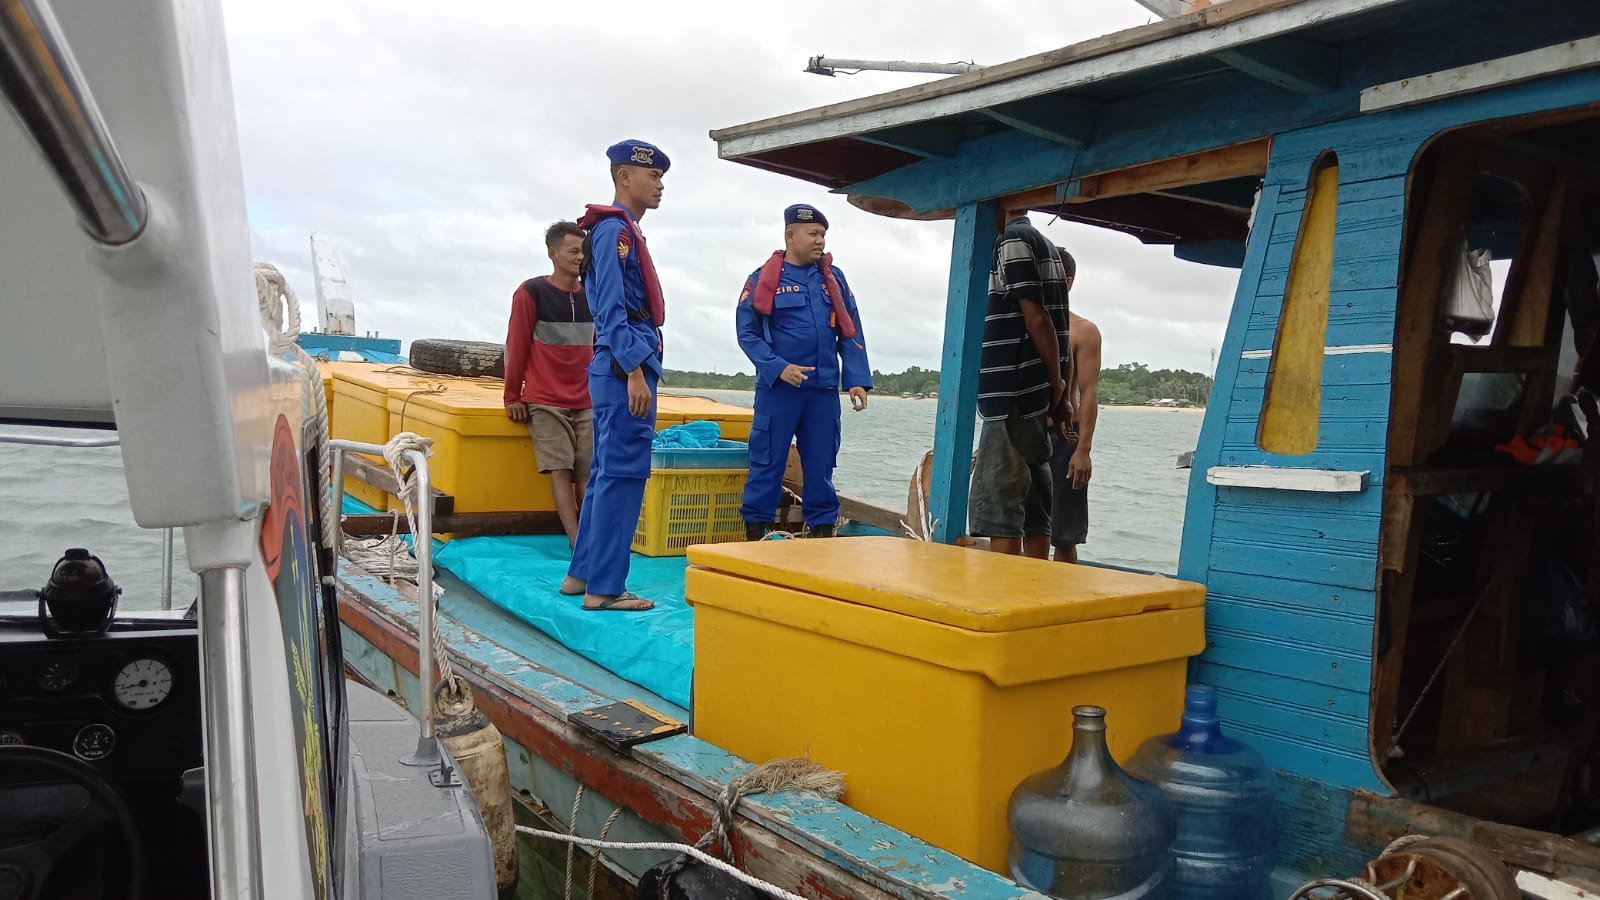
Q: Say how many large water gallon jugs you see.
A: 2